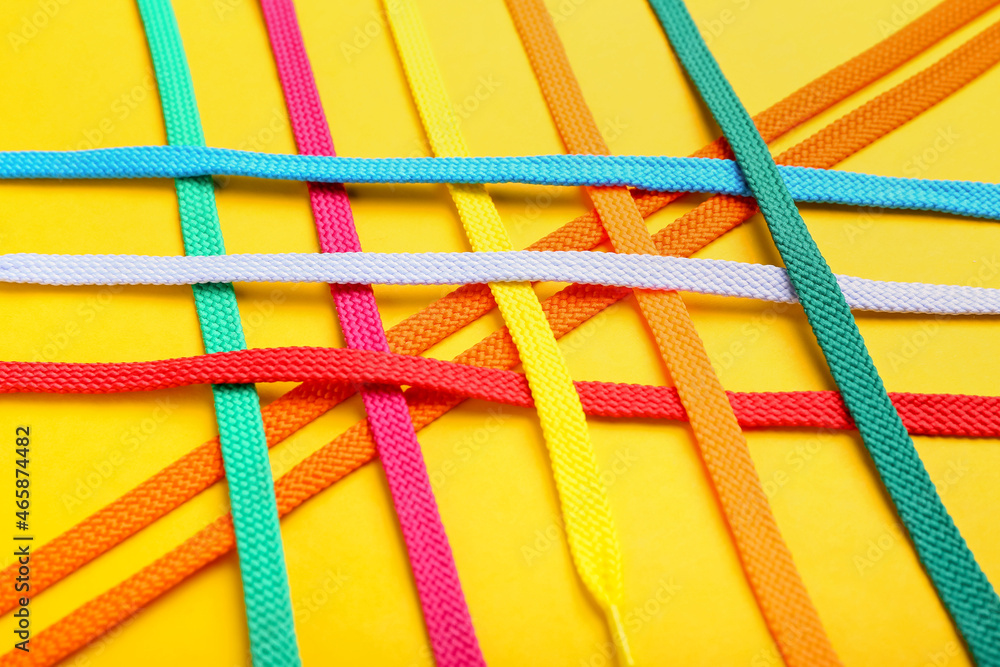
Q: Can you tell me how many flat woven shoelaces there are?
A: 10